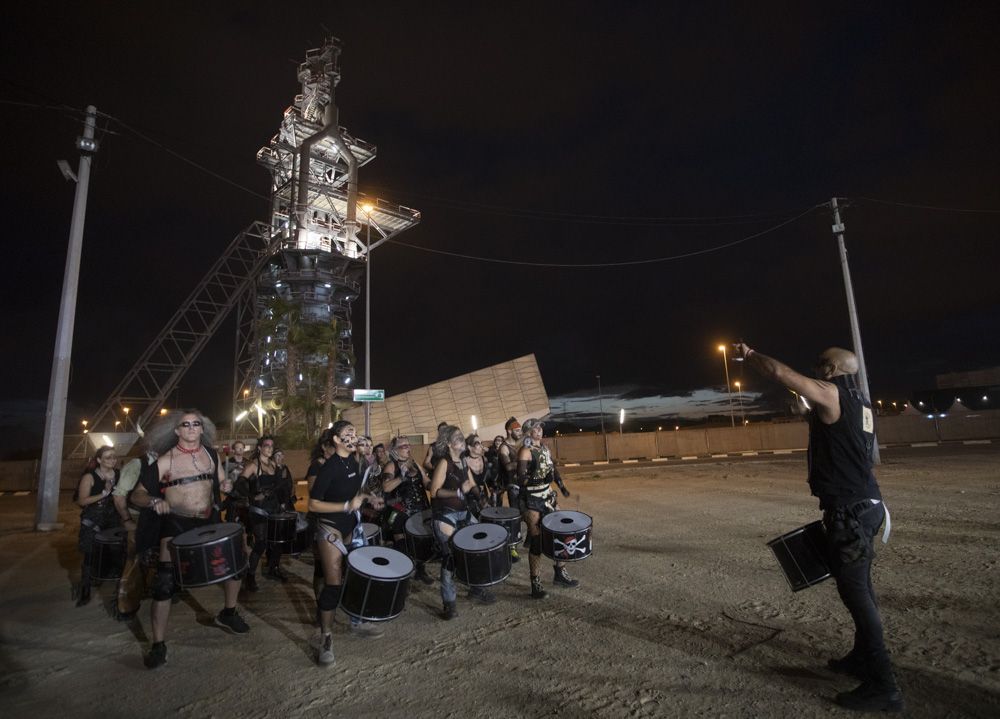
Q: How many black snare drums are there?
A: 11